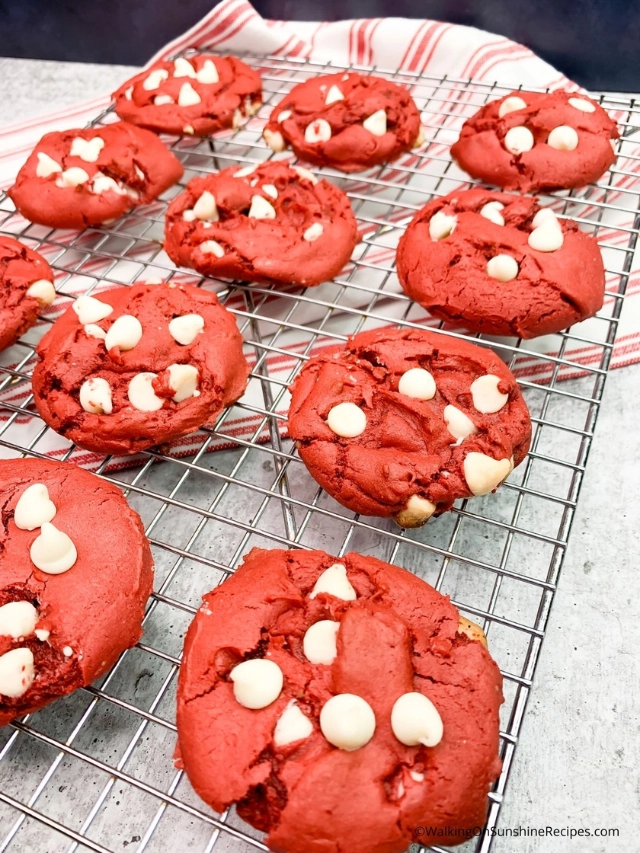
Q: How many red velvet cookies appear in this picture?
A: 11